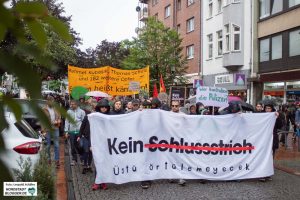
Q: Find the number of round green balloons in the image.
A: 1